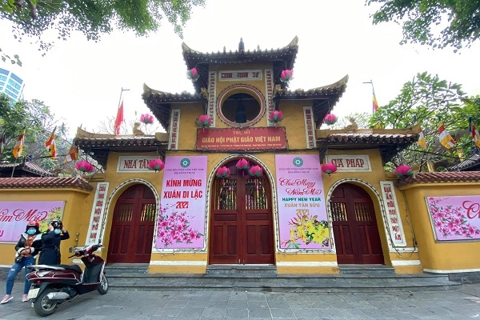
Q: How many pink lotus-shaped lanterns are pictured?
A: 13